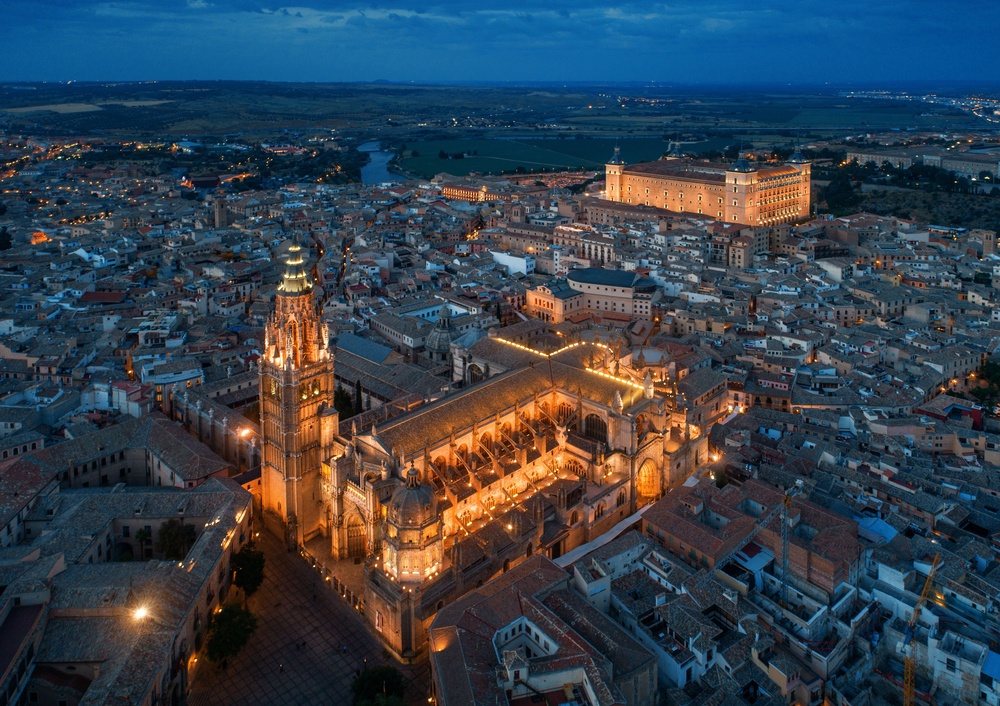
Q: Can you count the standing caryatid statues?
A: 0